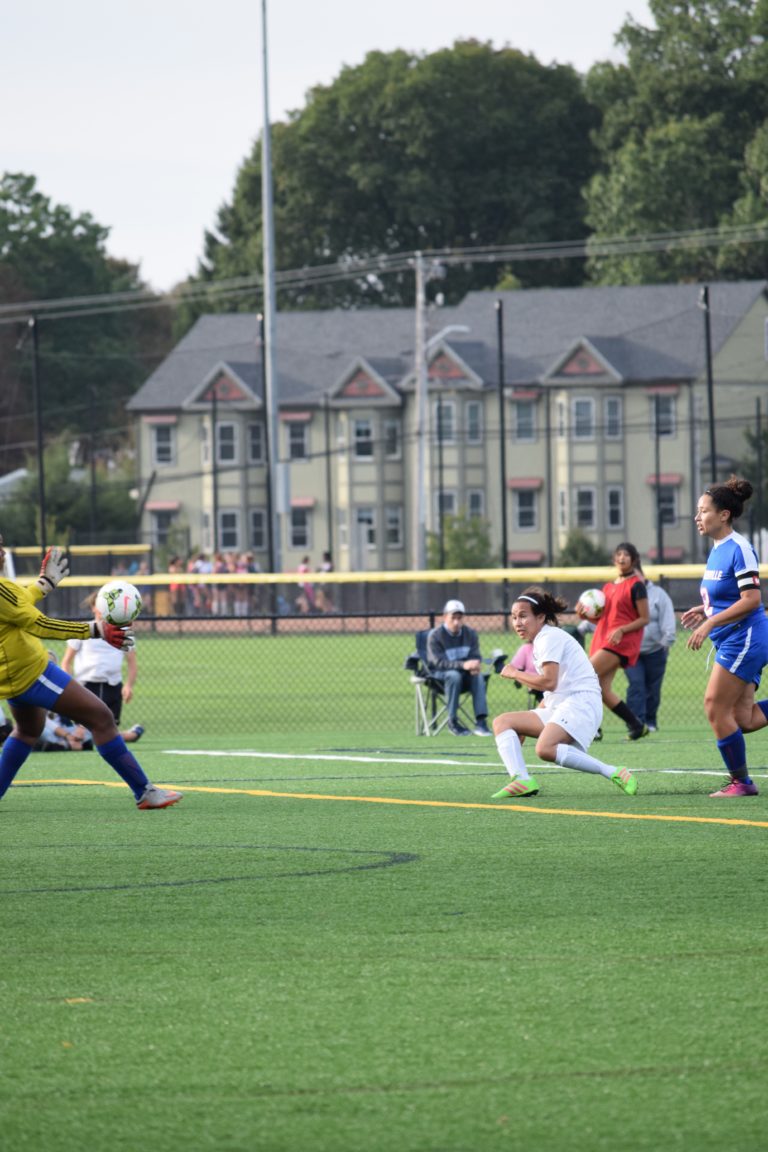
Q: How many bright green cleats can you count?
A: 2